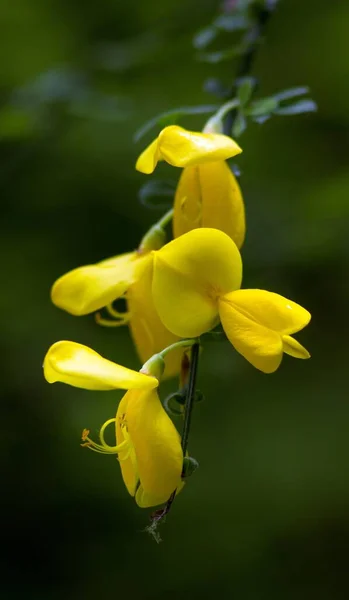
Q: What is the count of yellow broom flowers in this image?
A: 4